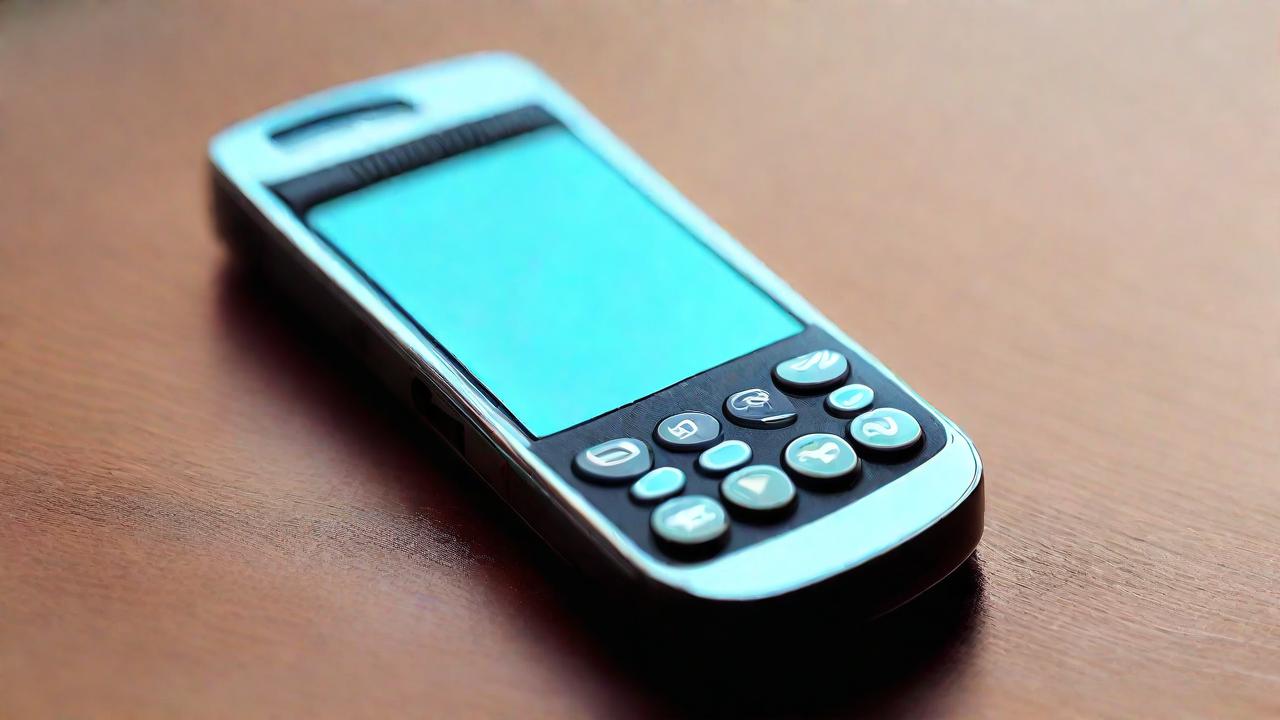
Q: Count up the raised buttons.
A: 11